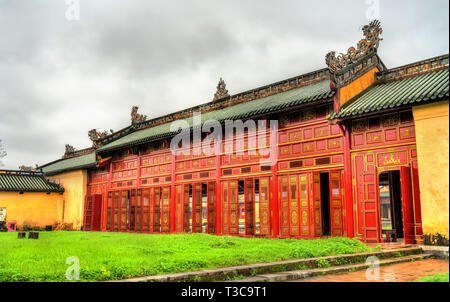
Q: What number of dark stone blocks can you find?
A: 2